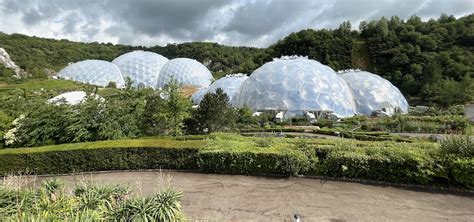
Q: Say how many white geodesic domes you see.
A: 6